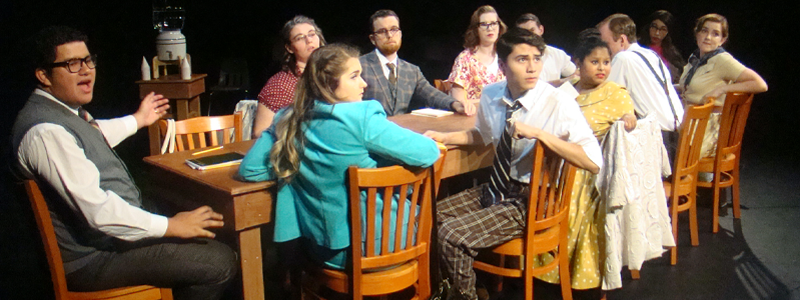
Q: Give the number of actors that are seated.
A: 11